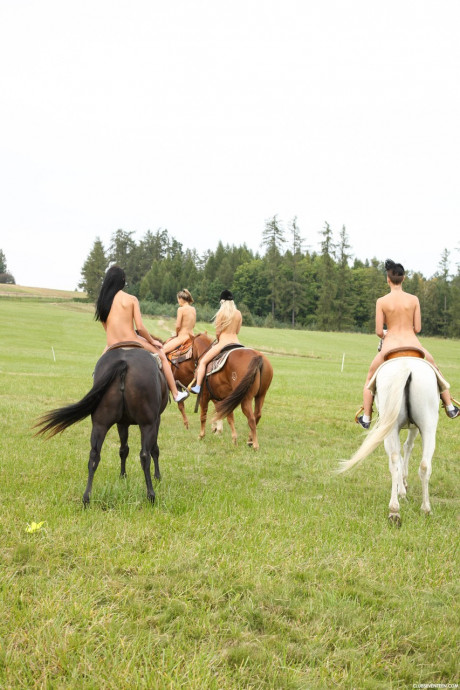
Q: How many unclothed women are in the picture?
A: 4